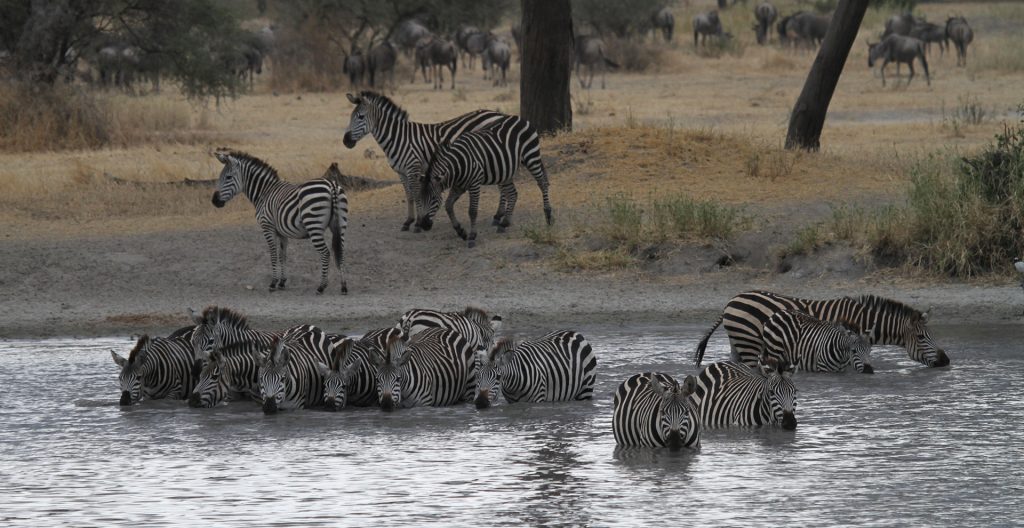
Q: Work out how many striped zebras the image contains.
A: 15